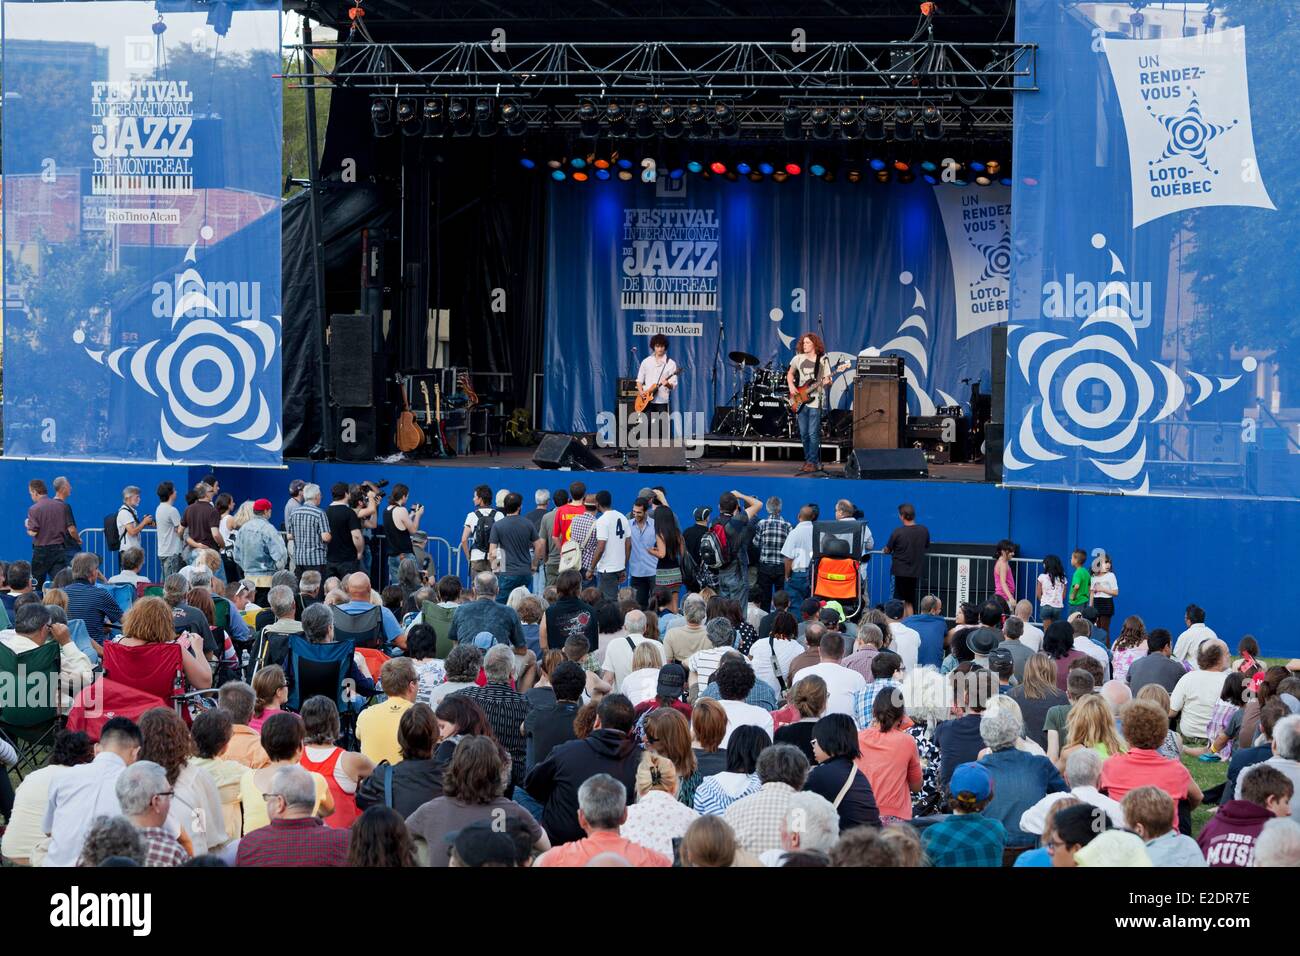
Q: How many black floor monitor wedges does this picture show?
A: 3